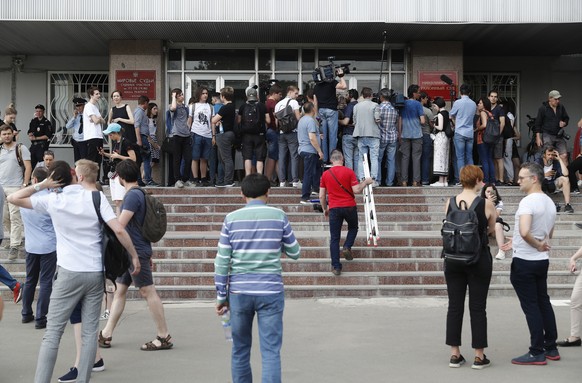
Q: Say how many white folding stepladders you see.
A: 1